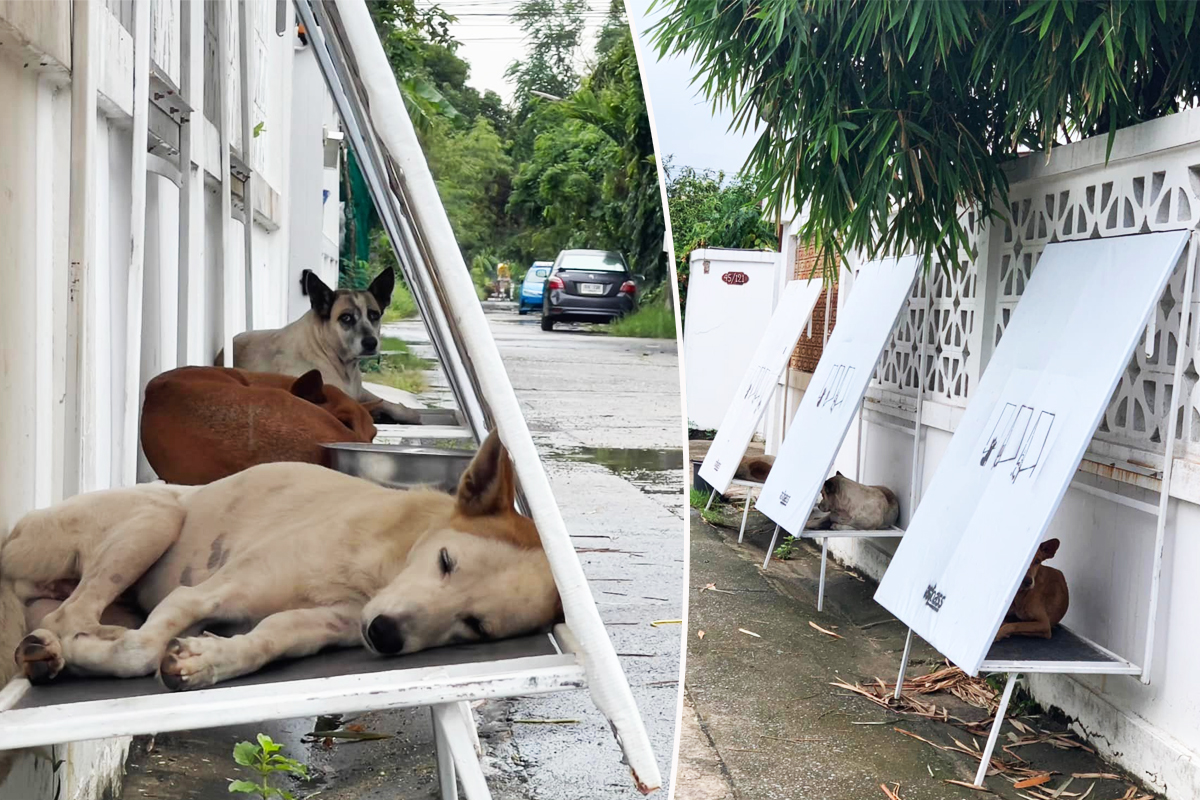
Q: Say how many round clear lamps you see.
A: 0